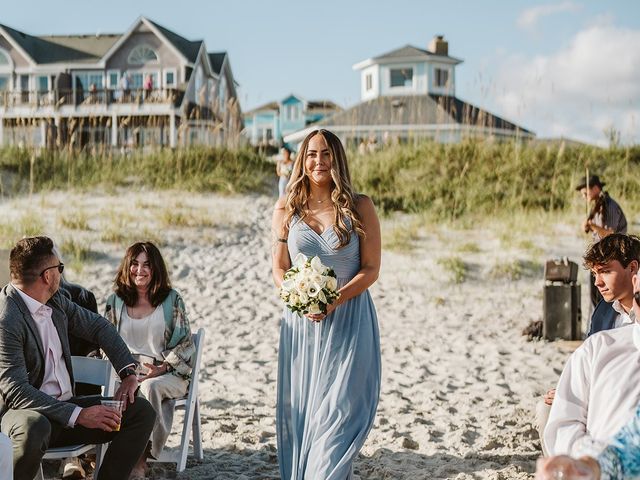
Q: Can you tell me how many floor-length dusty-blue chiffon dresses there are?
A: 1